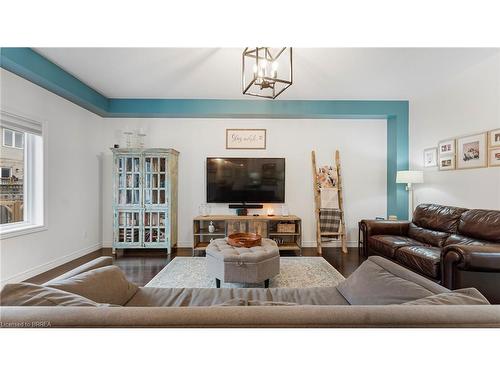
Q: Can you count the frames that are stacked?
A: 4